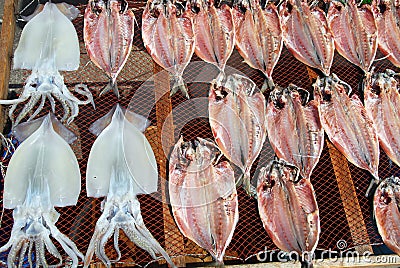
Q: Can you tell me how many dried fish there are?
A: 14